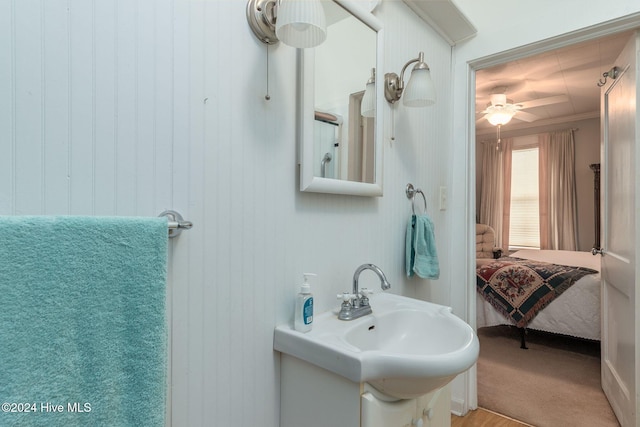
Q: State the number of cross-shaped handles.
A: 2